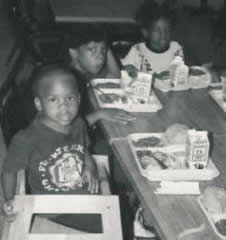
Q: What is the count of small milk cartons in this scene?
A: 3